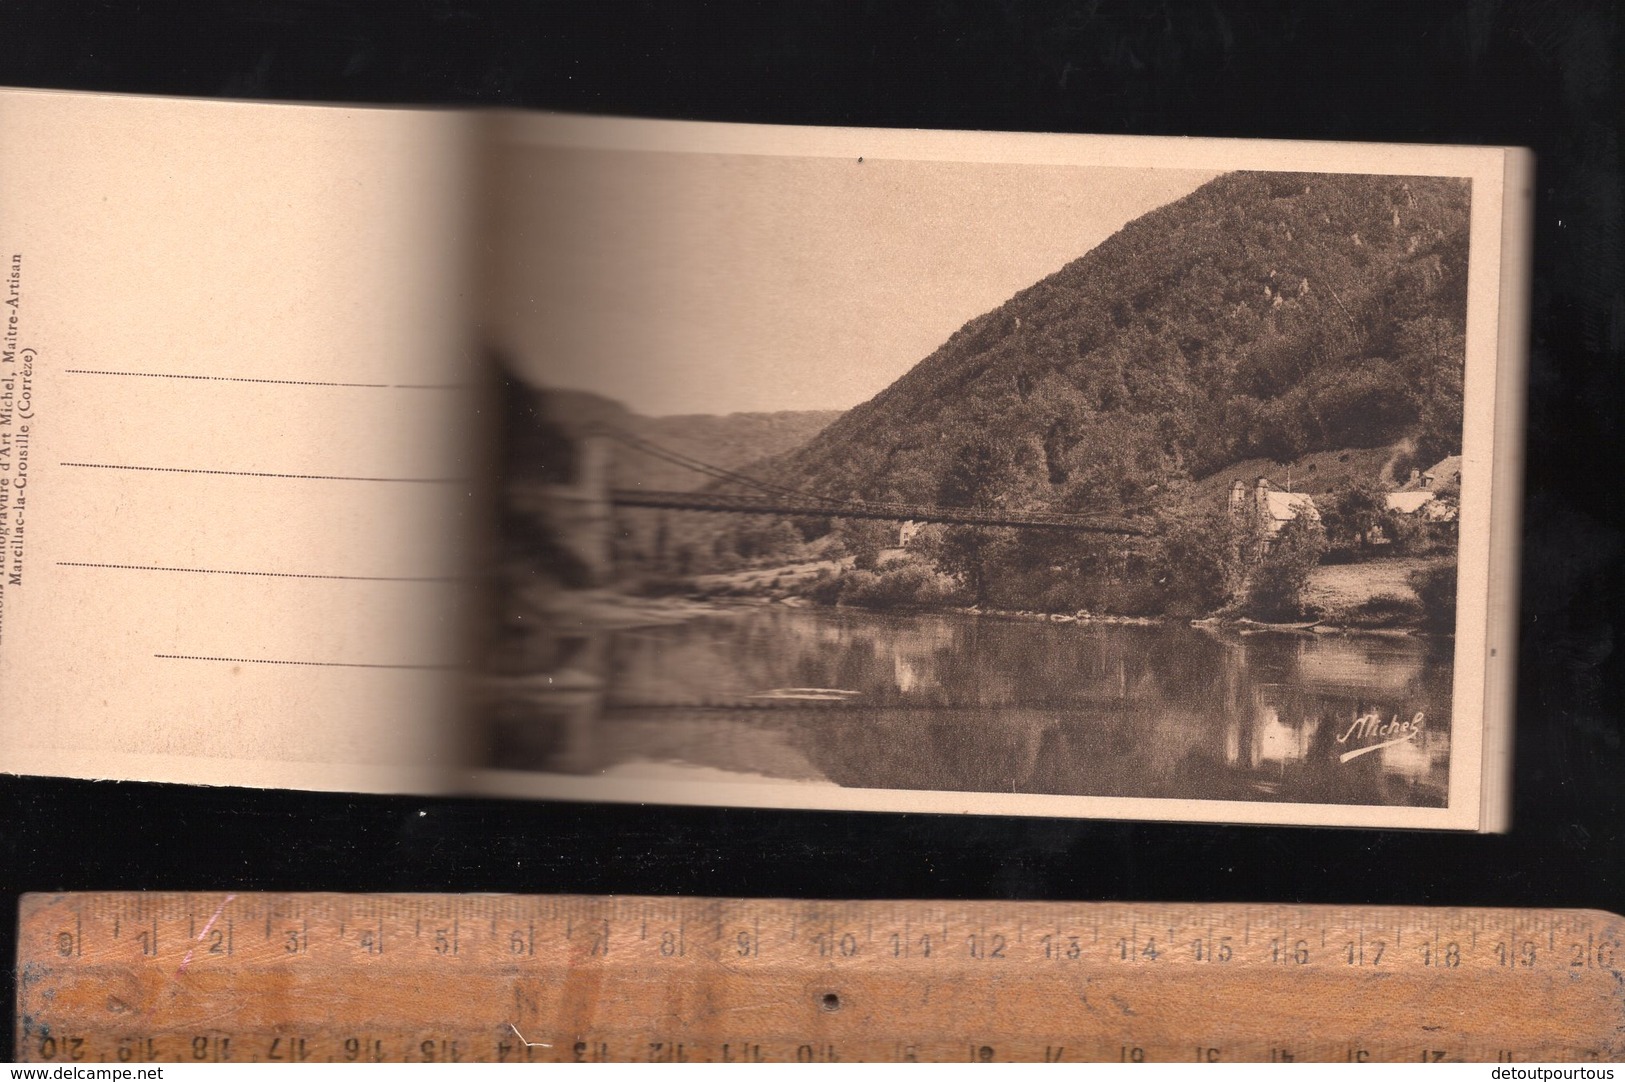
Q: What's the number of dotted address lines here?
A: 4